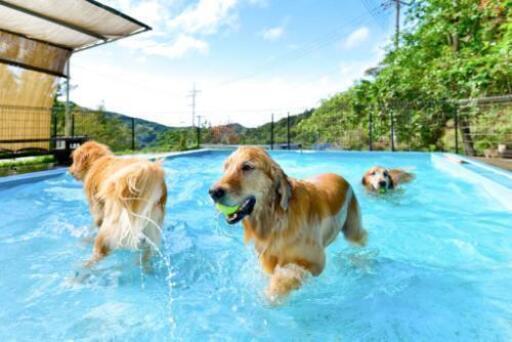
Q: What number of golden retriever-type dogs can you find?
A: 3